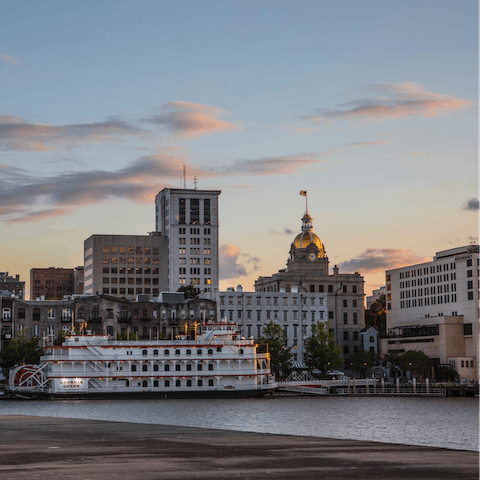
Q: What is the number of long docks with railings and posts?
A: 1